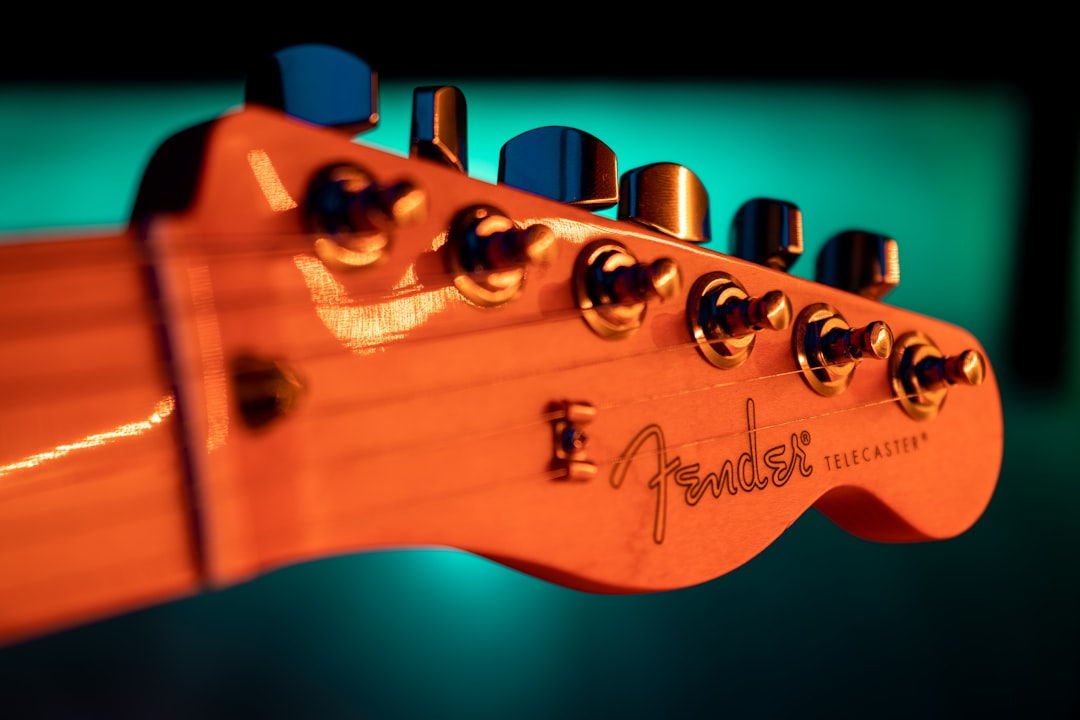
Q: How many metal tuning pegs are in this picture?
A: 6